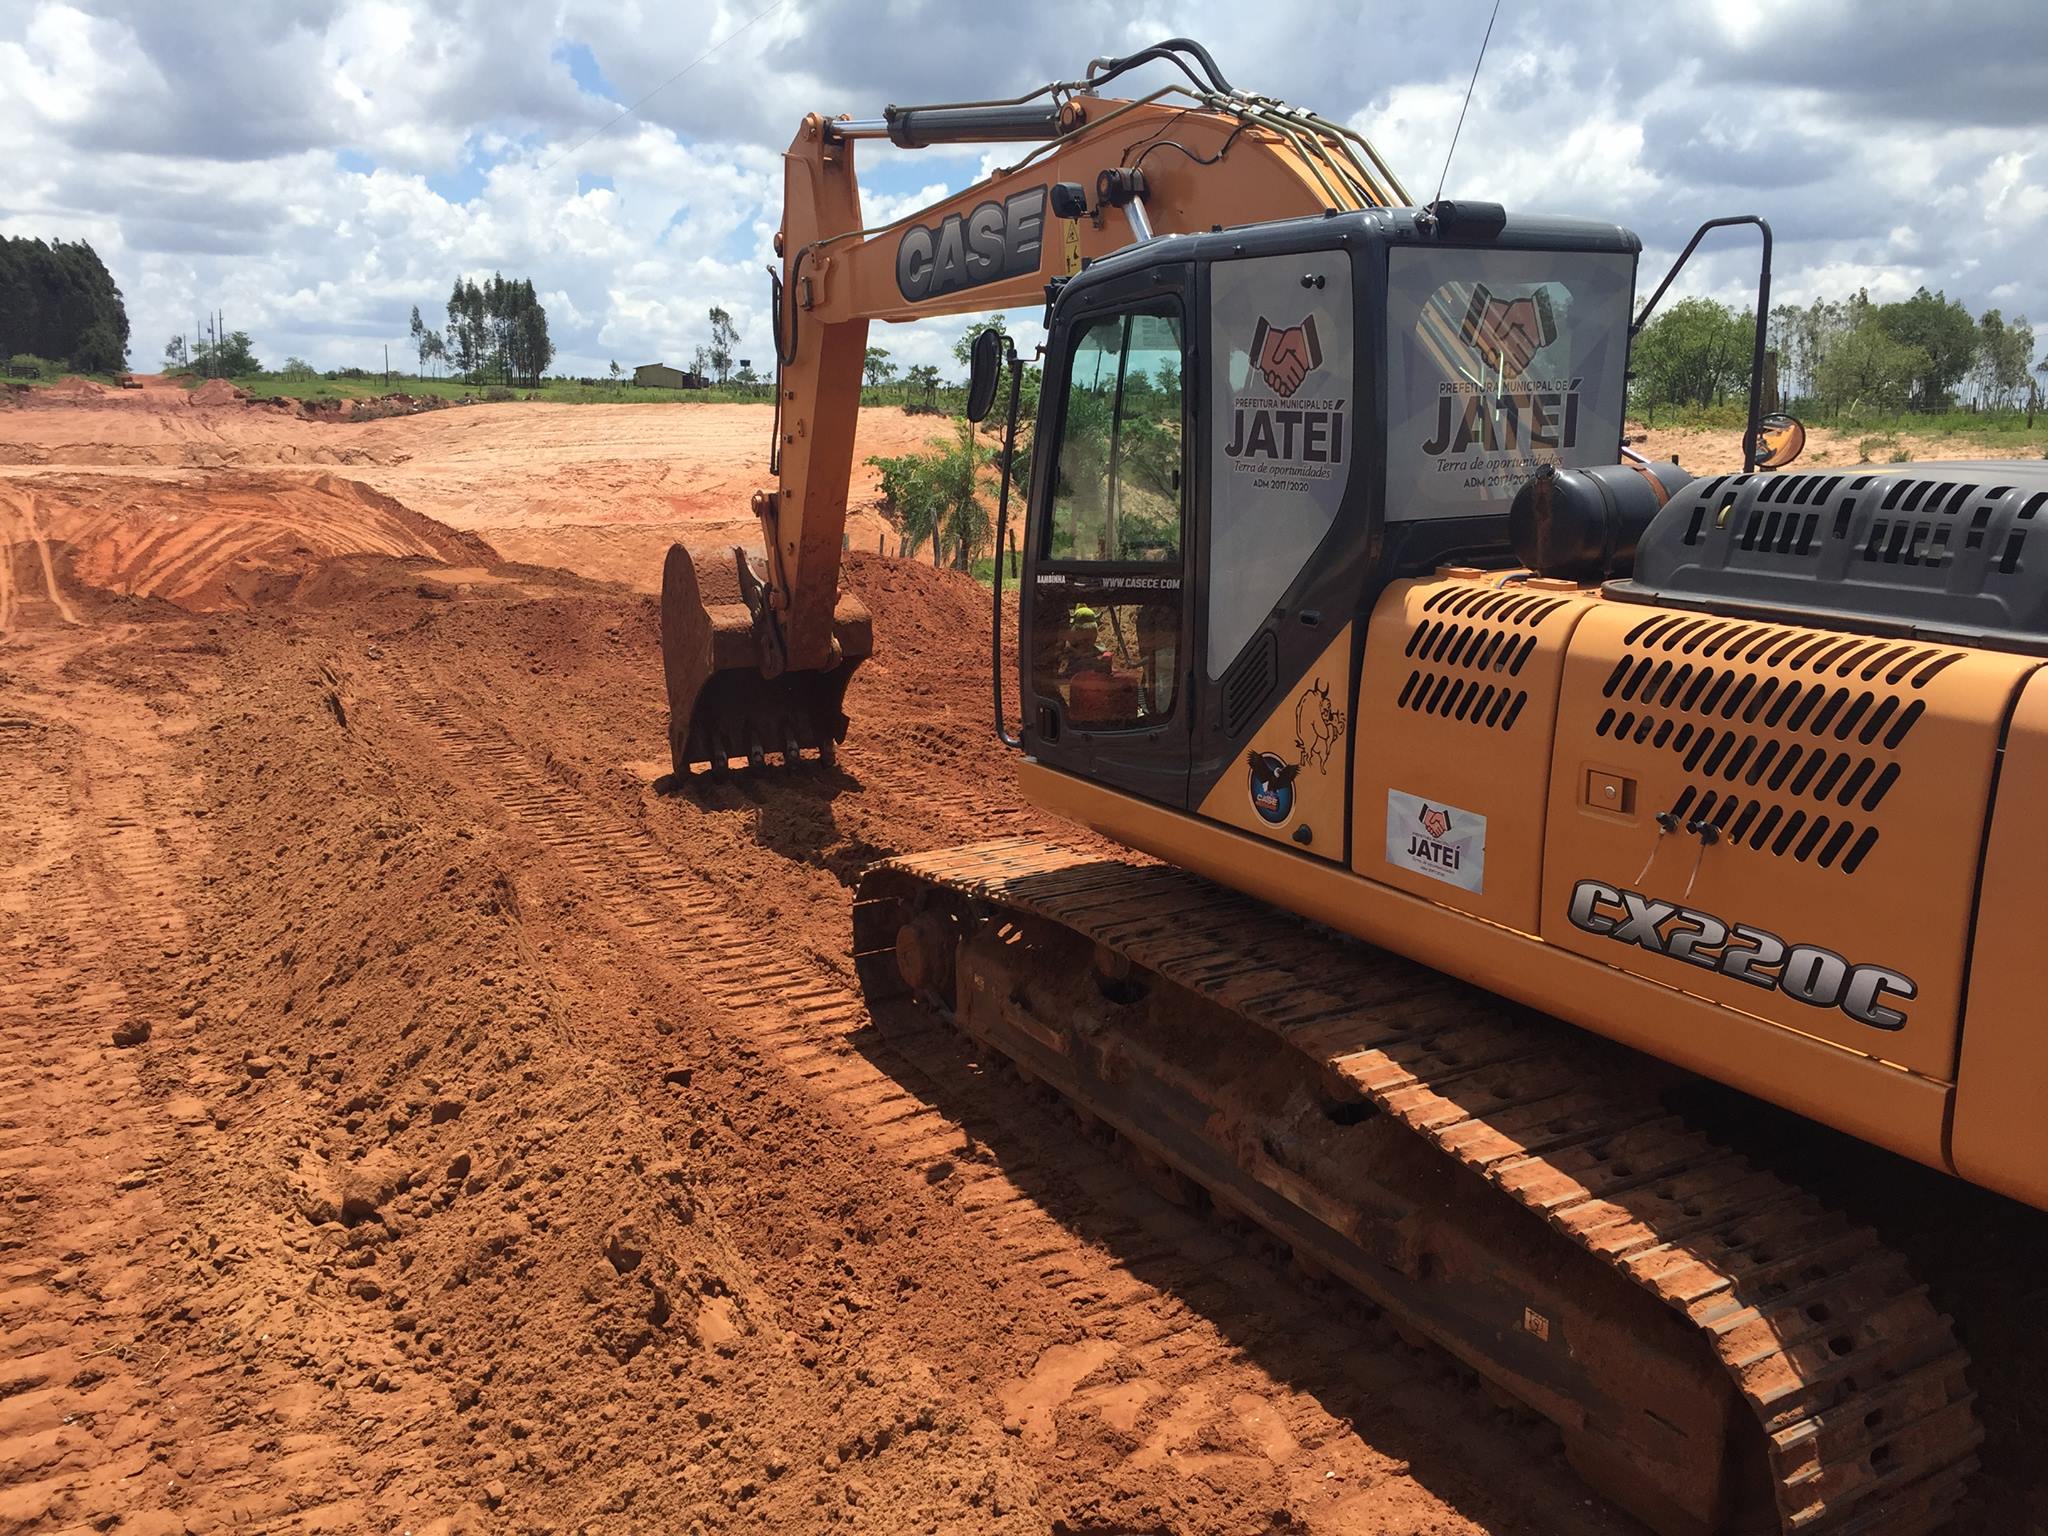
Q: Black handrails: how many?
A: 2